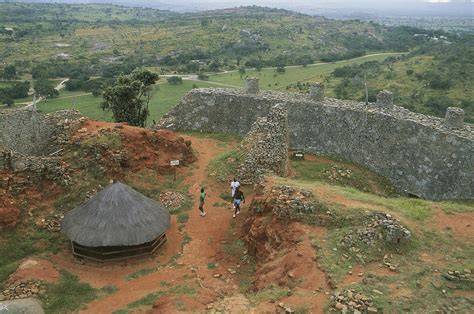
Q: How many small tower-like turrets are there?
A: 4